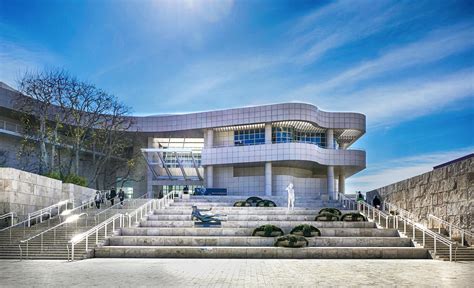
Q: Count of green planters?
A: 9